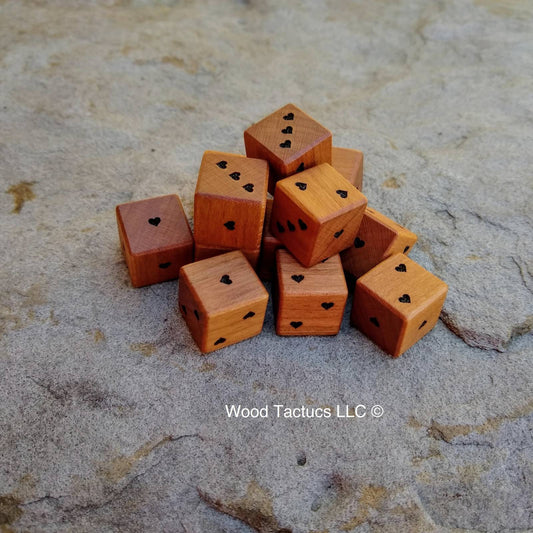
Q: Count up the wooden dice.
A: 11